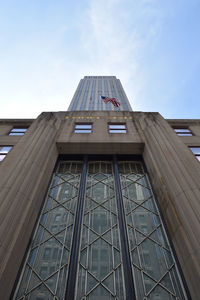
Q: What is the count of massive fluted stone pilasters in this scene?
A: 2